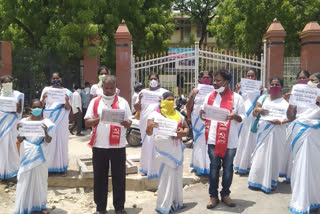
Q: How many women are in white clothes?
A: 11